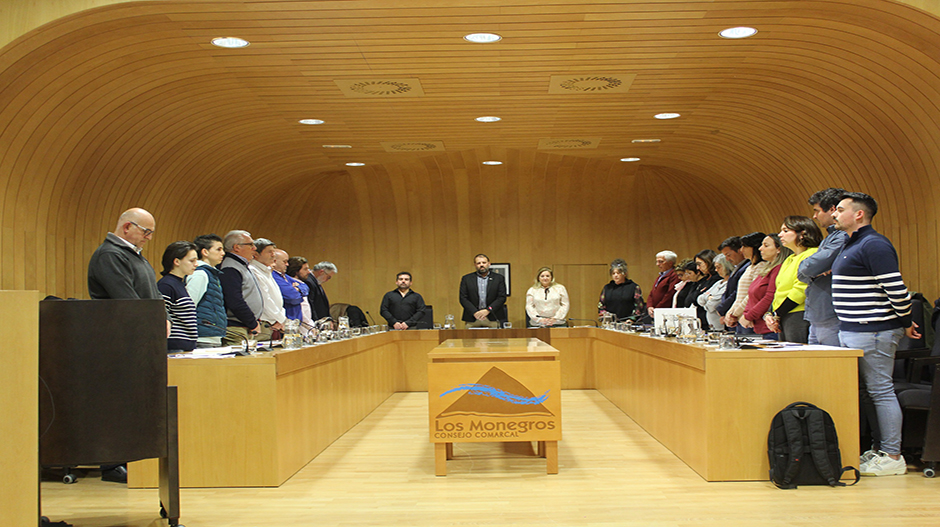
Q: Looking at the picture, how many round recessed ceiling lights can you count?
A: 9